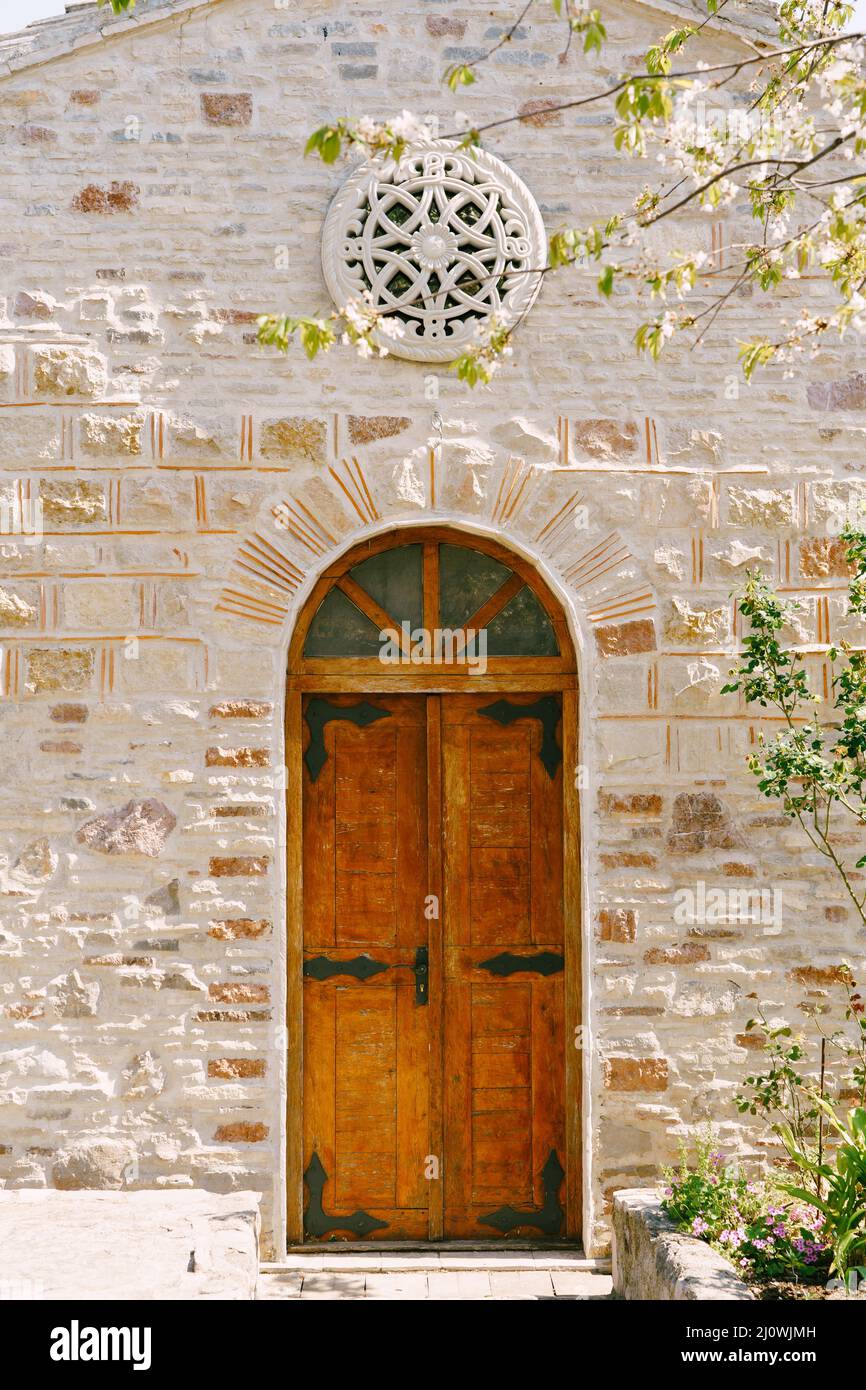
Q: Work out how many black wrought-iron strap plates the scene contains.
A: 6